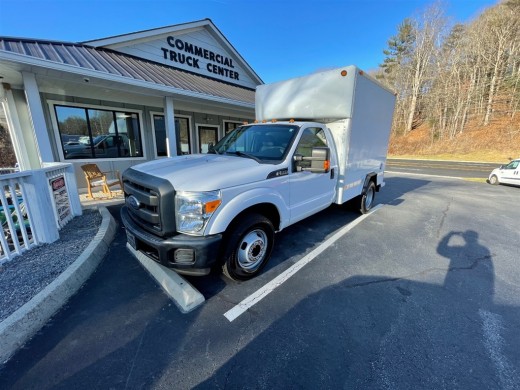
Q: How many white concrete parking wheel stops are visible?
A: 1